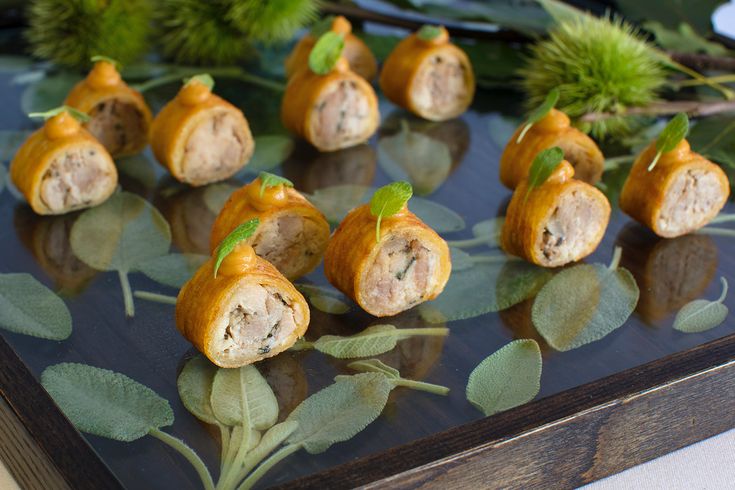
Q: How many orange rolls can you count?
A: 12